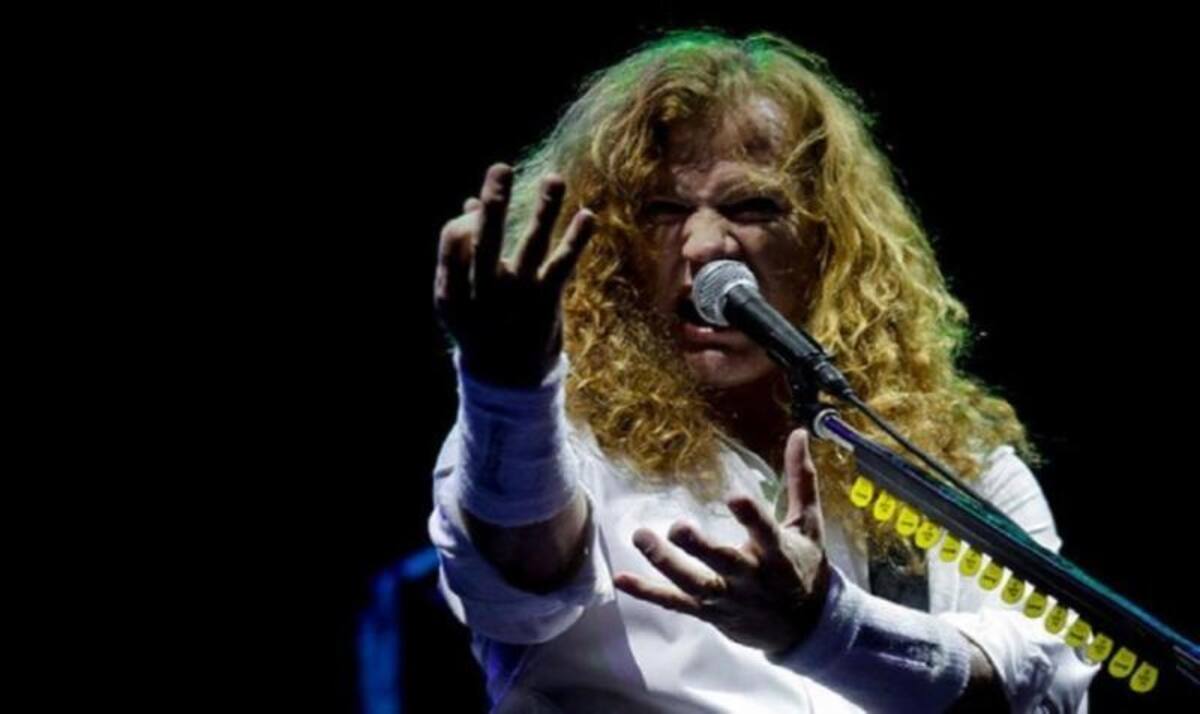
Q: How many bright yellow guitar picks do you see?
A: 14